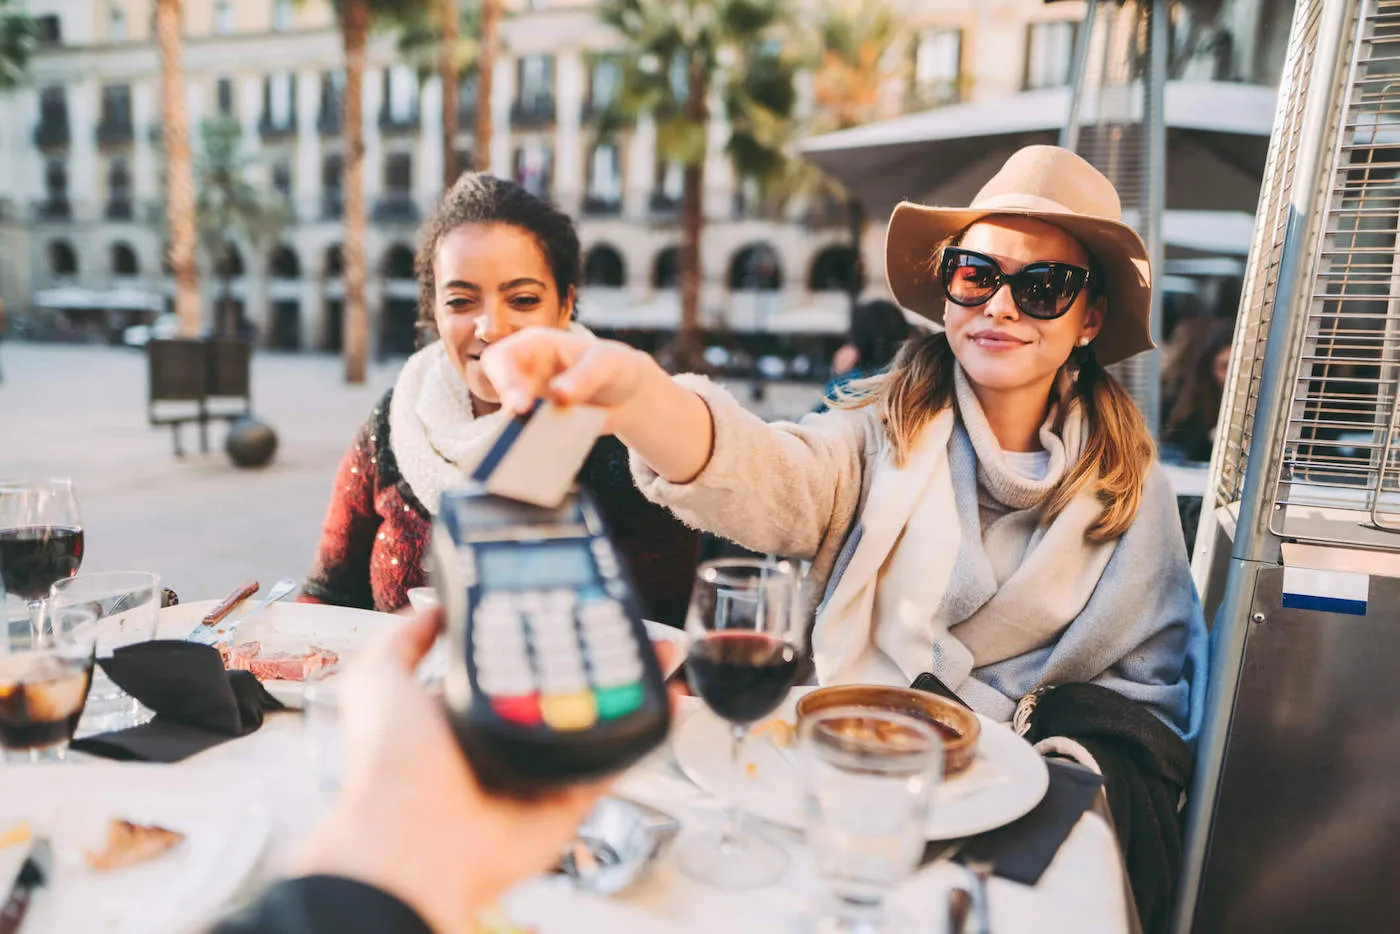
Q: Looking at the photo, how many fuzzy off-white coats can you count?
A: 1